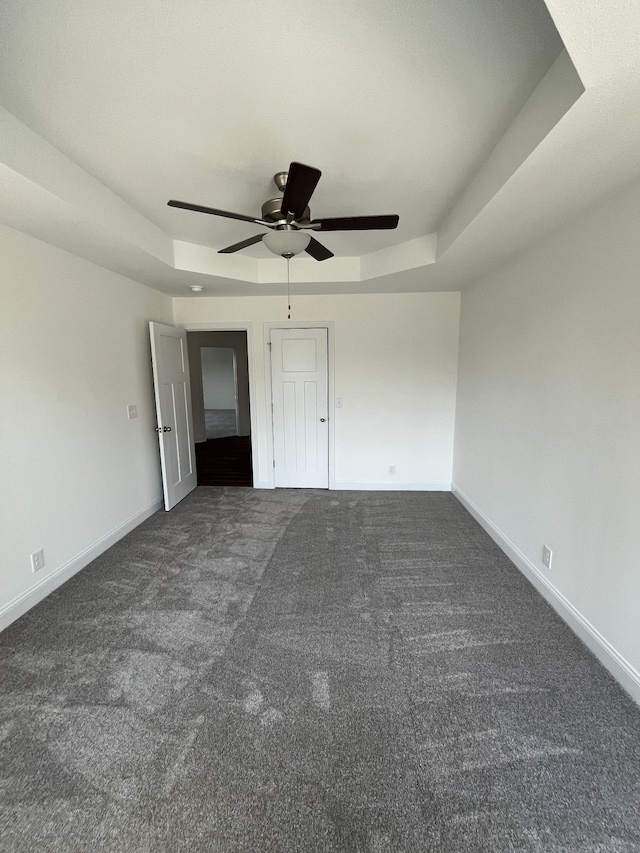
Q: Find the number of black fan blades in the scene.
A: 5